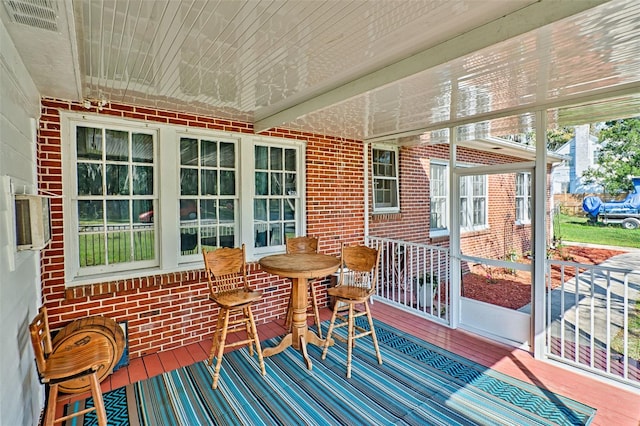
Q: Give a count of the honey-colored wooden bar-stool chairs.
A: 4